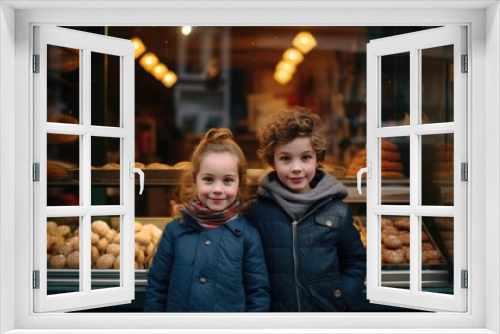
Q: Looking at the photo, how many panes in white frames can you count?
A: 12